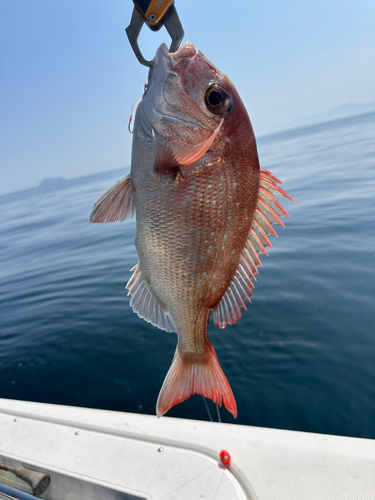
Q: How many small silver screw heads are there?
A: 3